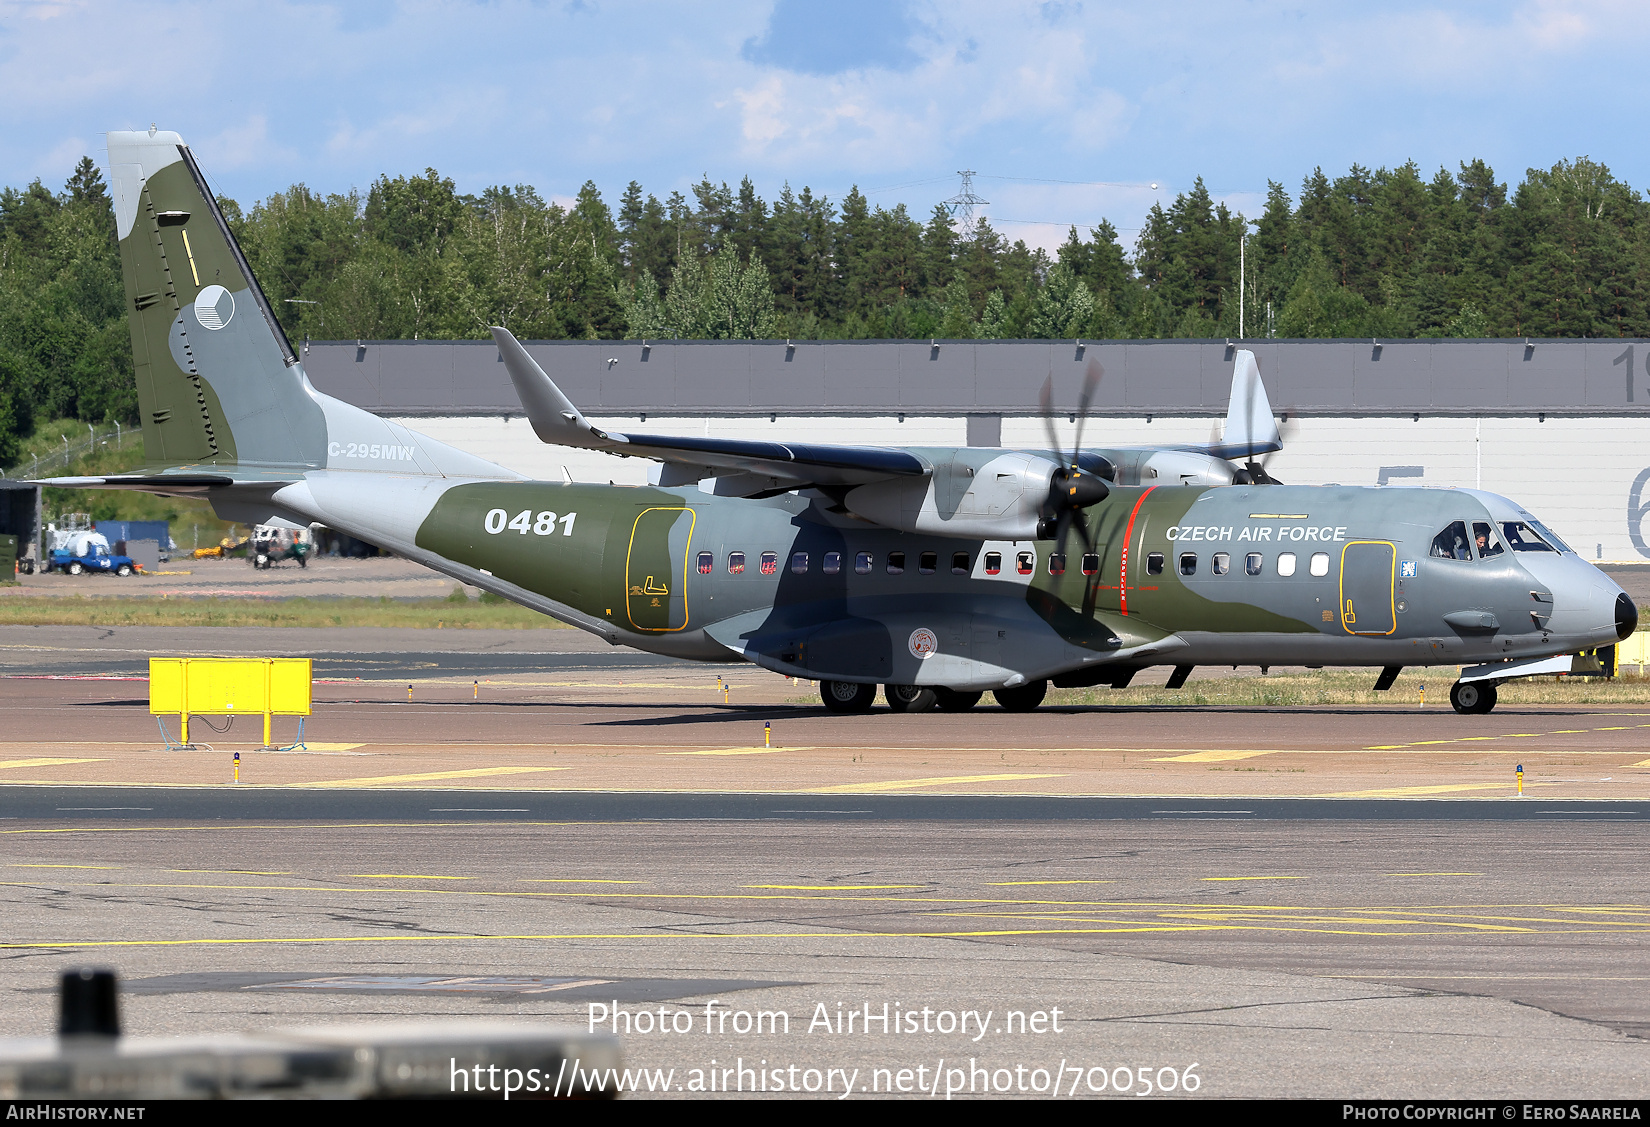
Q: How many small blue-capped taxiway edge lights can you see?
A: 8